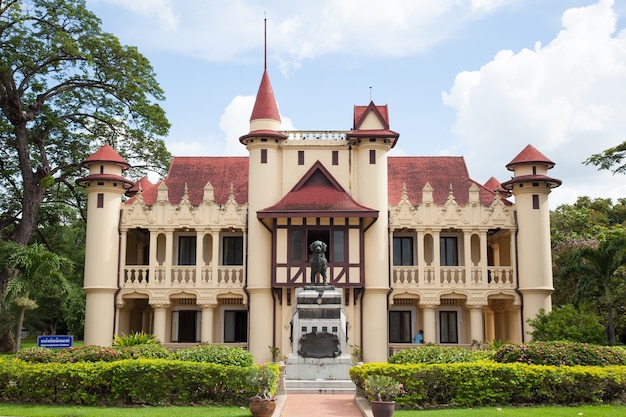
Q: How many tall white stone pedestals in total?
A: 1